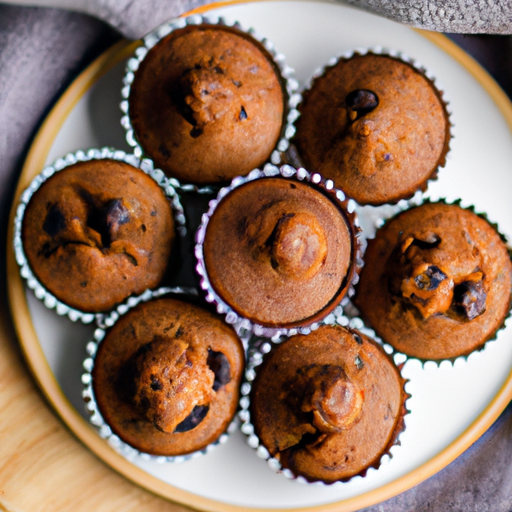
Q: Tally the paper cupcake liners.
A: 7